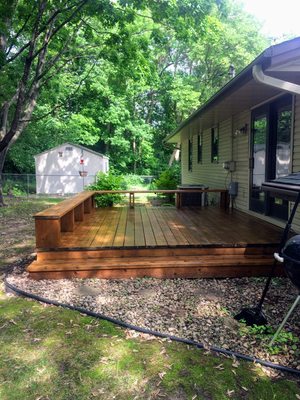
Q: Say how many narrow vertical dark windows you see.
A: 3